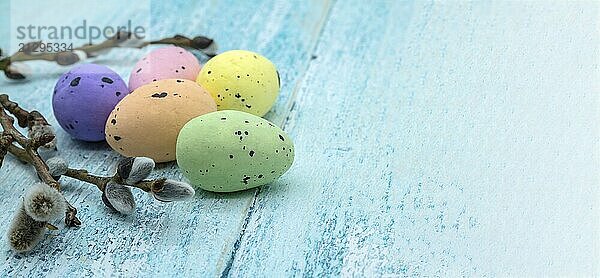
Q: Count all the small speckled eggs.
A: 5